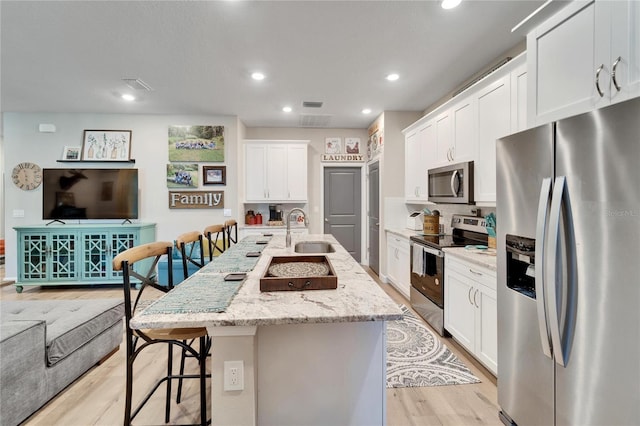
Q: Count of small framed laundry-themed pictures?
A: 2